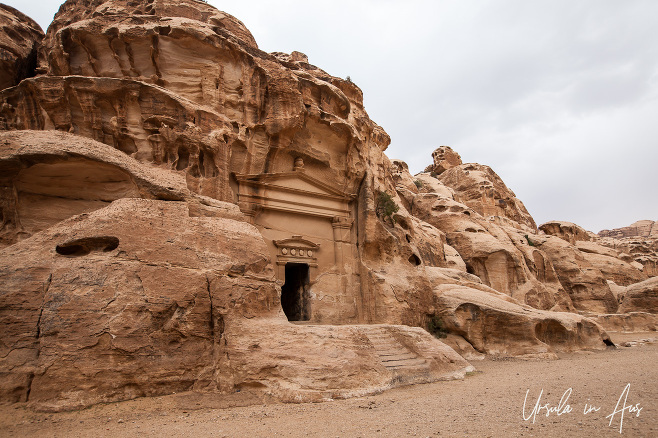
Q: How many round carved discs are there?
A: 4